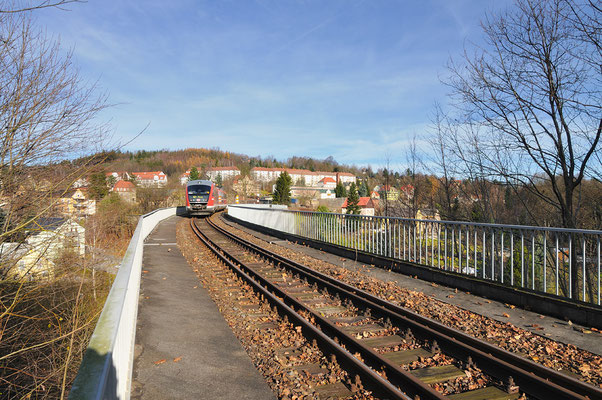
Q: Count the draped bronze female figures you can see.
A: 0